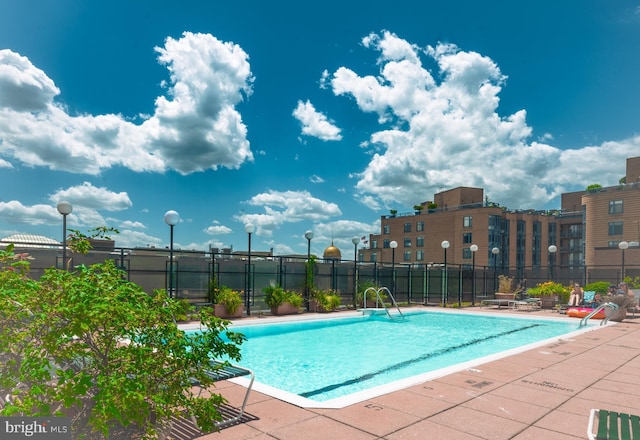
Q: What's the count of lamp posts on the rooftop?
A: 11